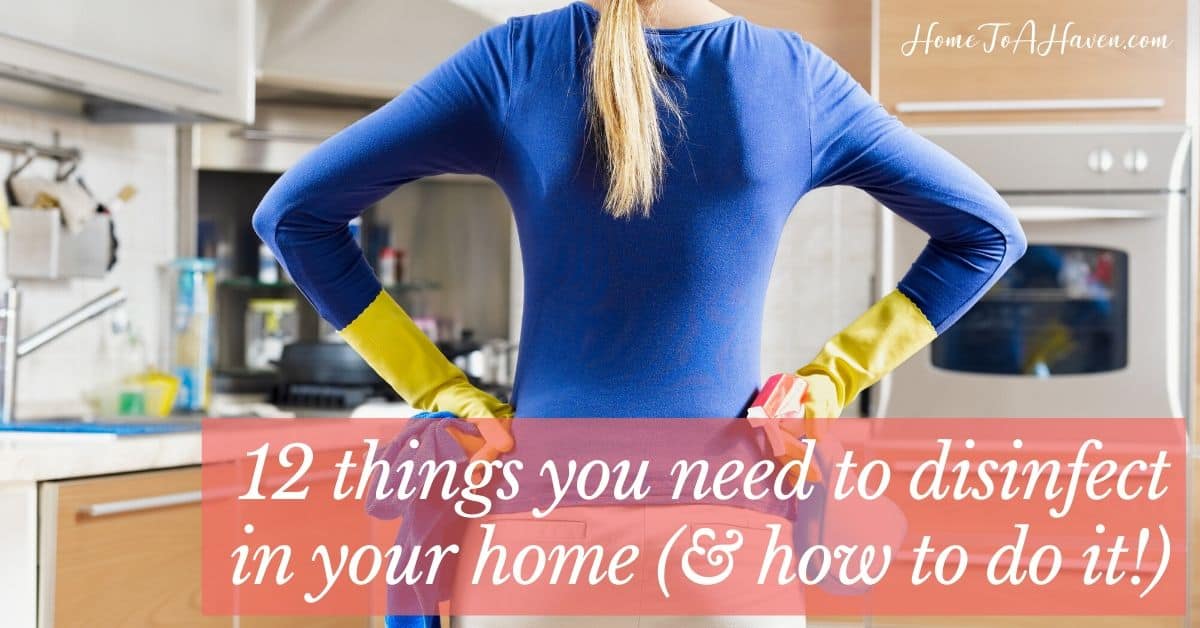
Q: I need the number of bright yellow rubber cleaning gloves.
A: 2